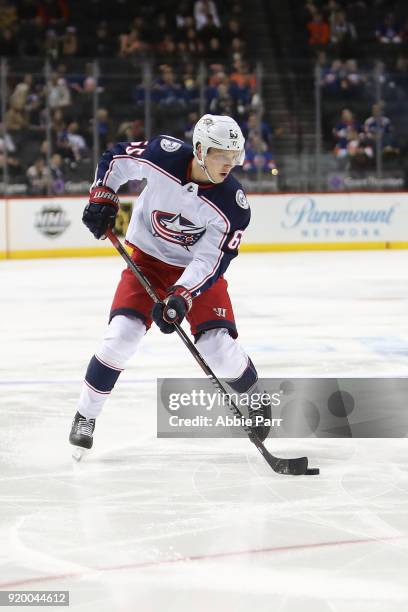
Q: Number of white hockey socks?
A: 2